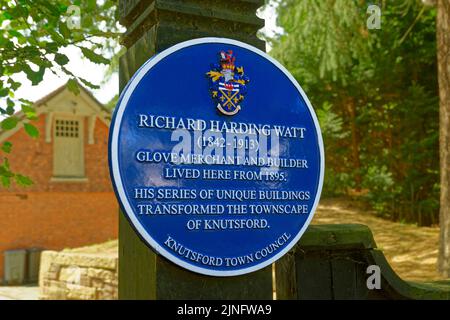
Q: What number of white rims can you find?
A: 1